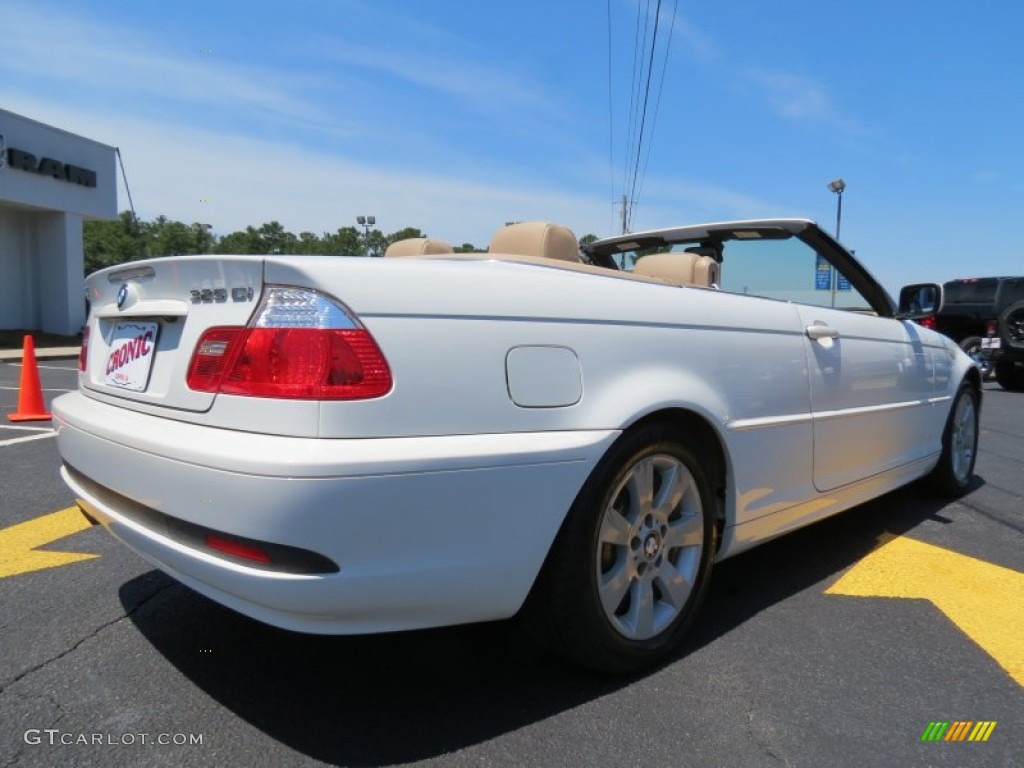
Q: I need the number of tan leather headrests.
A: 3